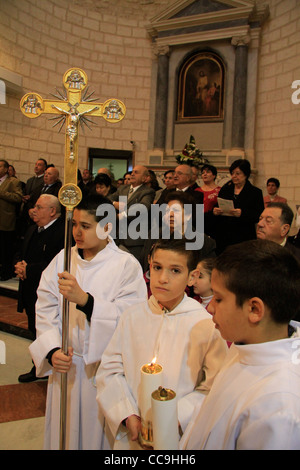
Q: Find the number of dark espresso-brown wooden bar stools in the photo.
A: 0